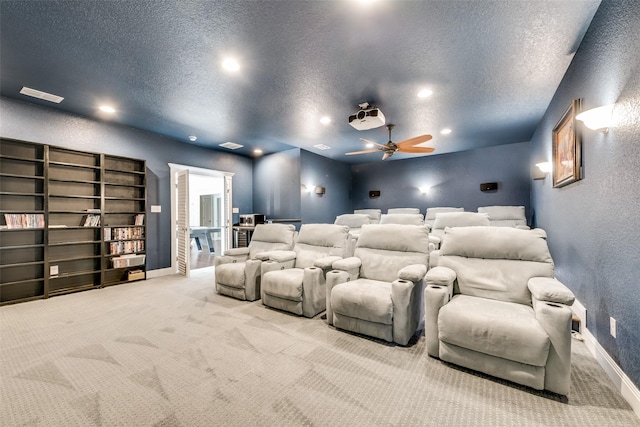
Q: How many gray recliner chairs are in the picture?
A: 11